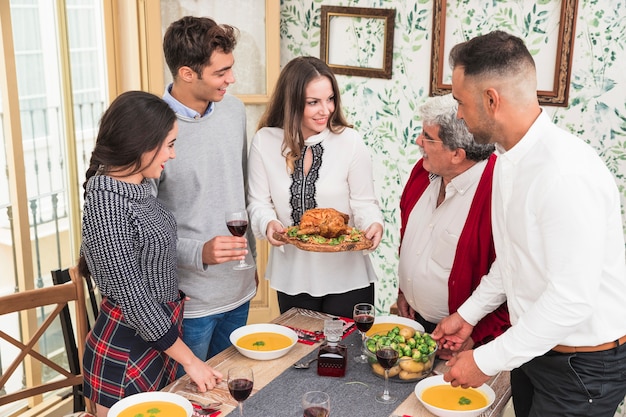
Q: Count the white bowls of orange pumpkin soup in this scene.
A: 4